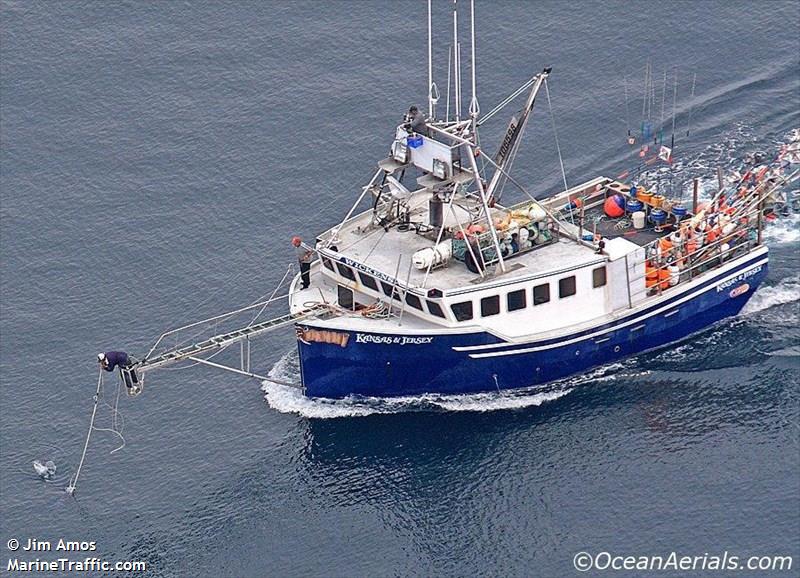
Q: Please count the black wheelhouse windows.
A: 12